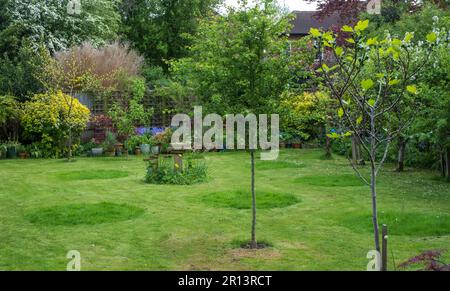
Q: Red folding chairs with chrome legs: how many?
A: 0